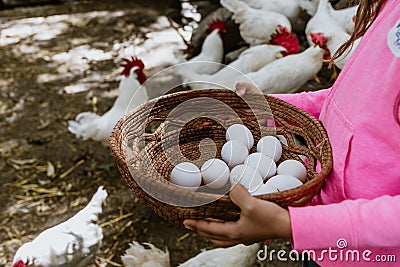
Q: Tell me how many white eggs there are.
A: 10